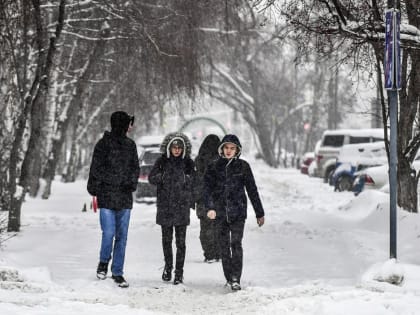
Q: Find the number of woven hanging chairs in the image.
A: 0